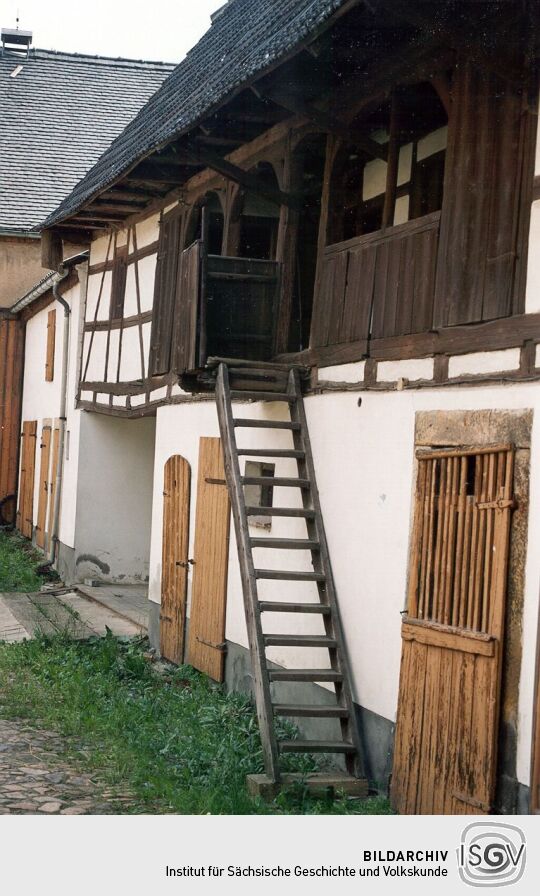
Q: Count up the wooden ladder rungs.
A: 12